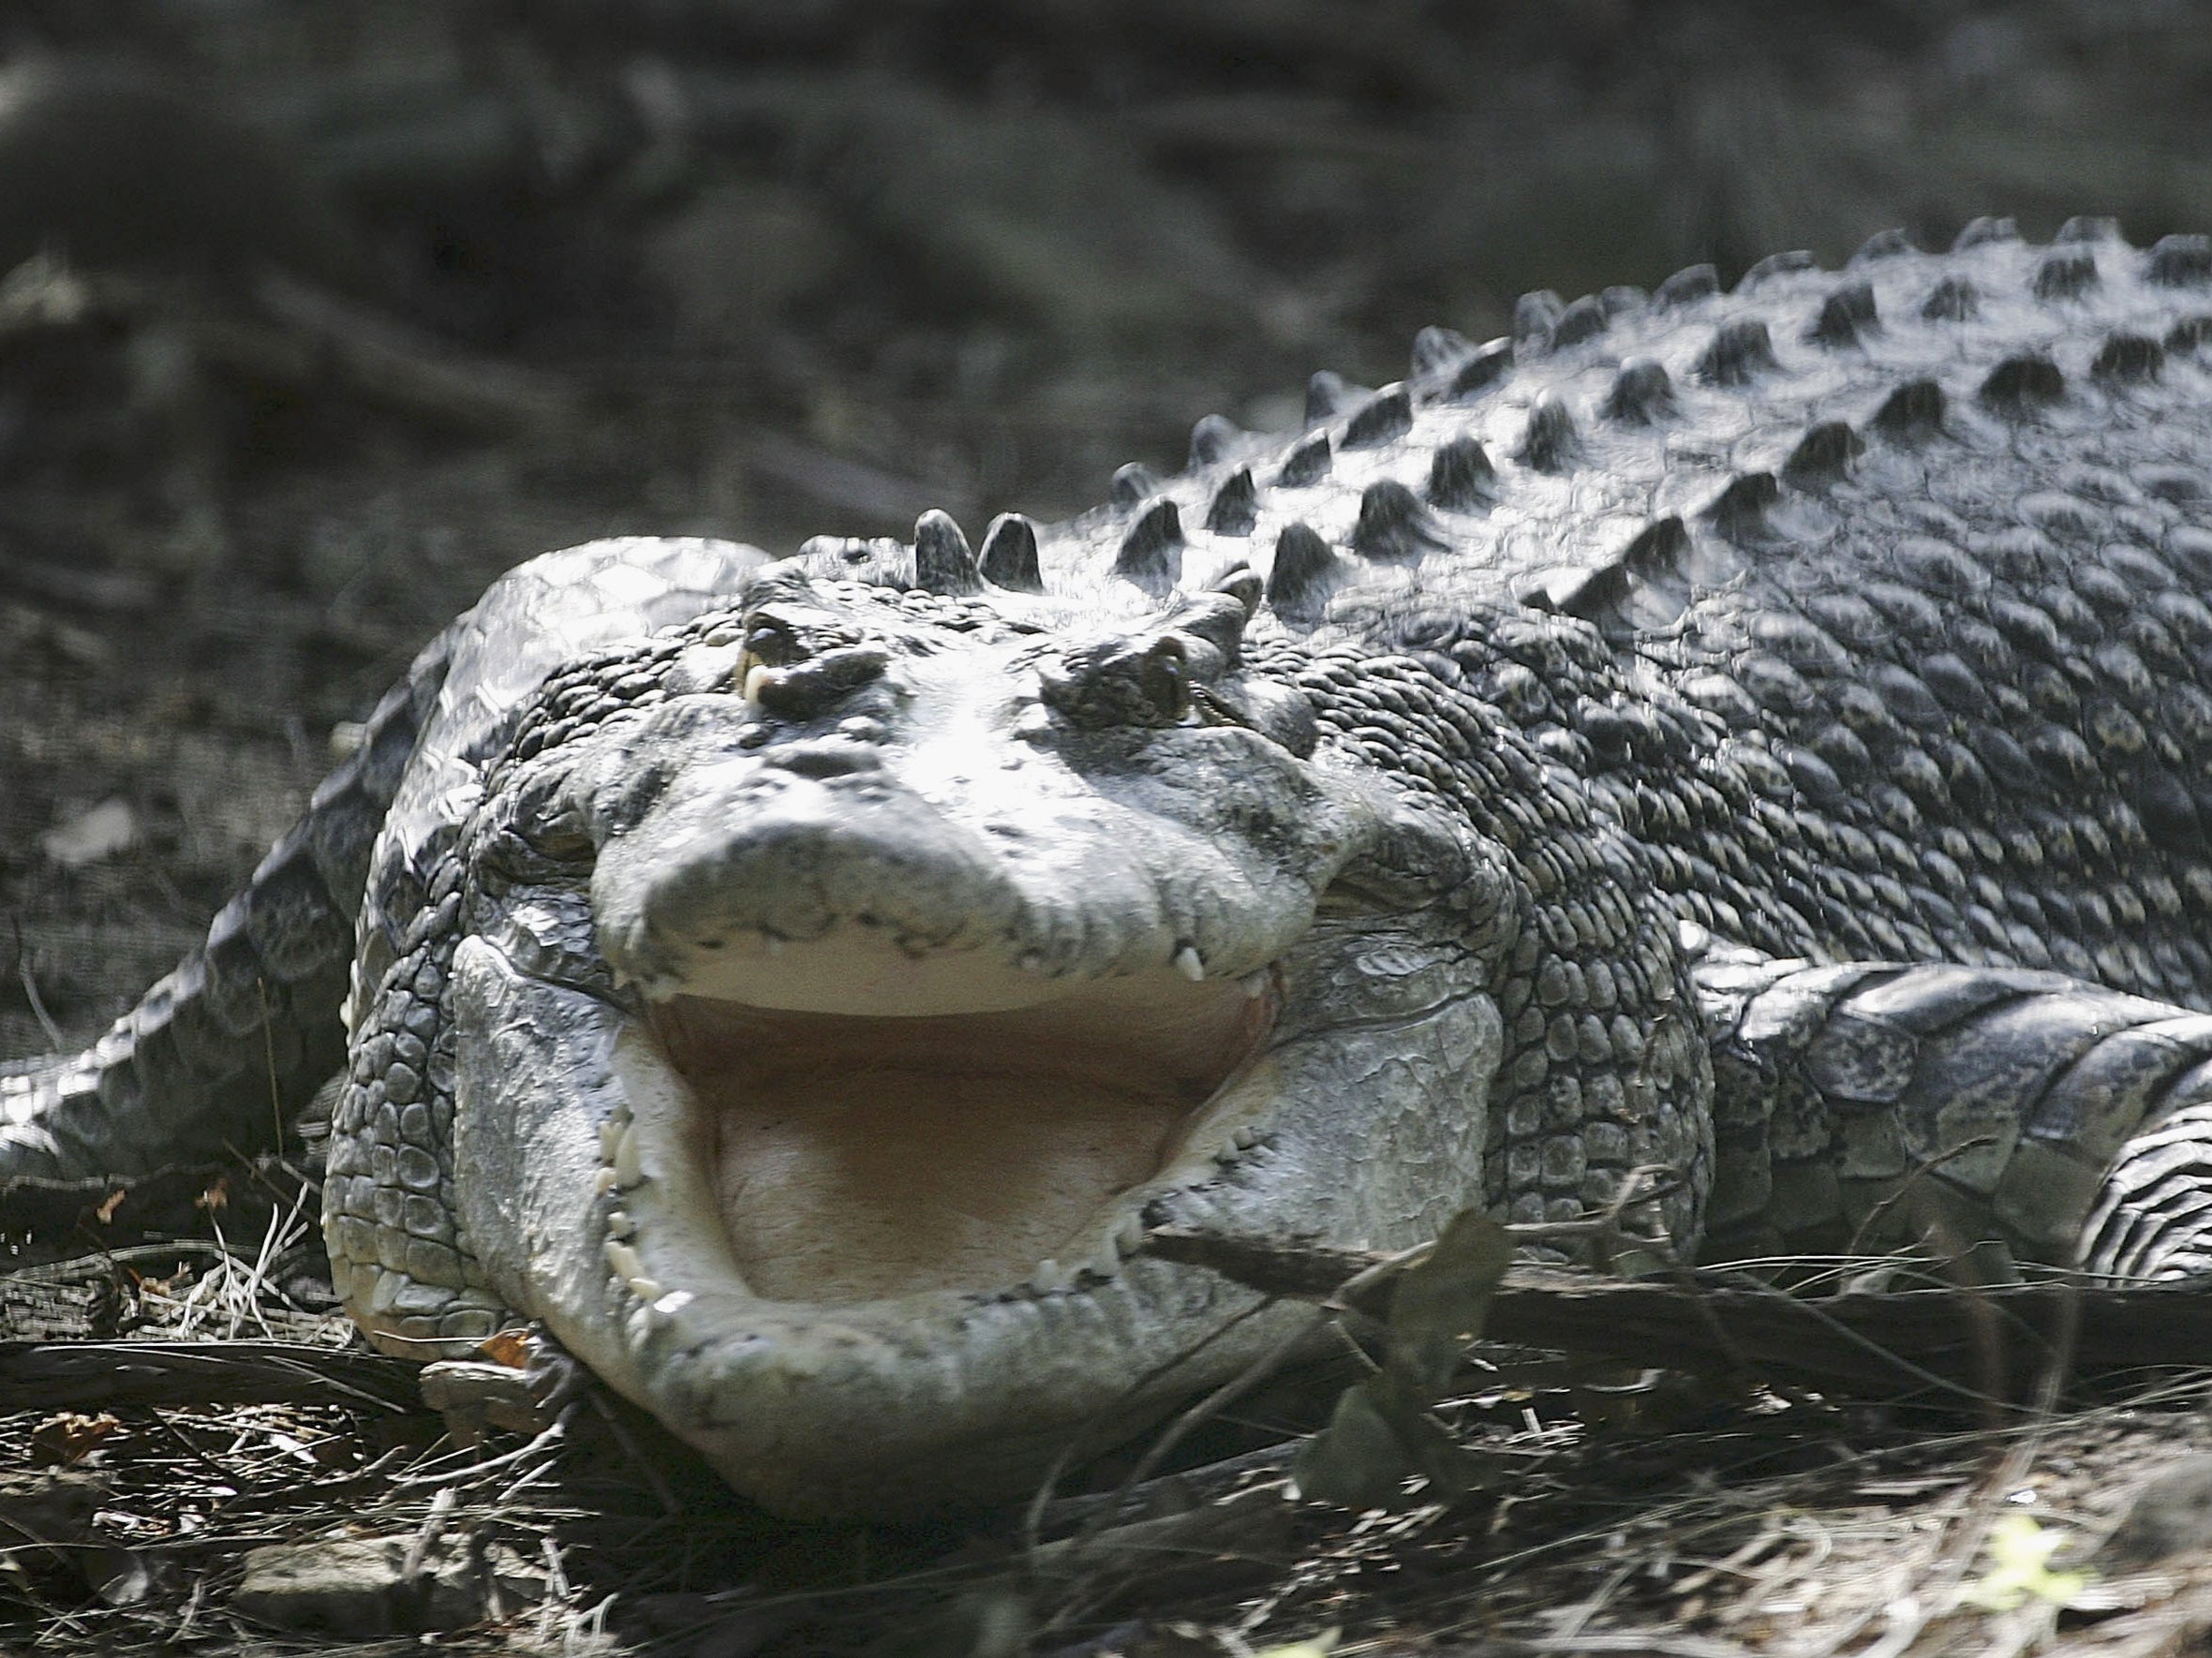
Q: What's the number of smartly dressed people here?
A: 0